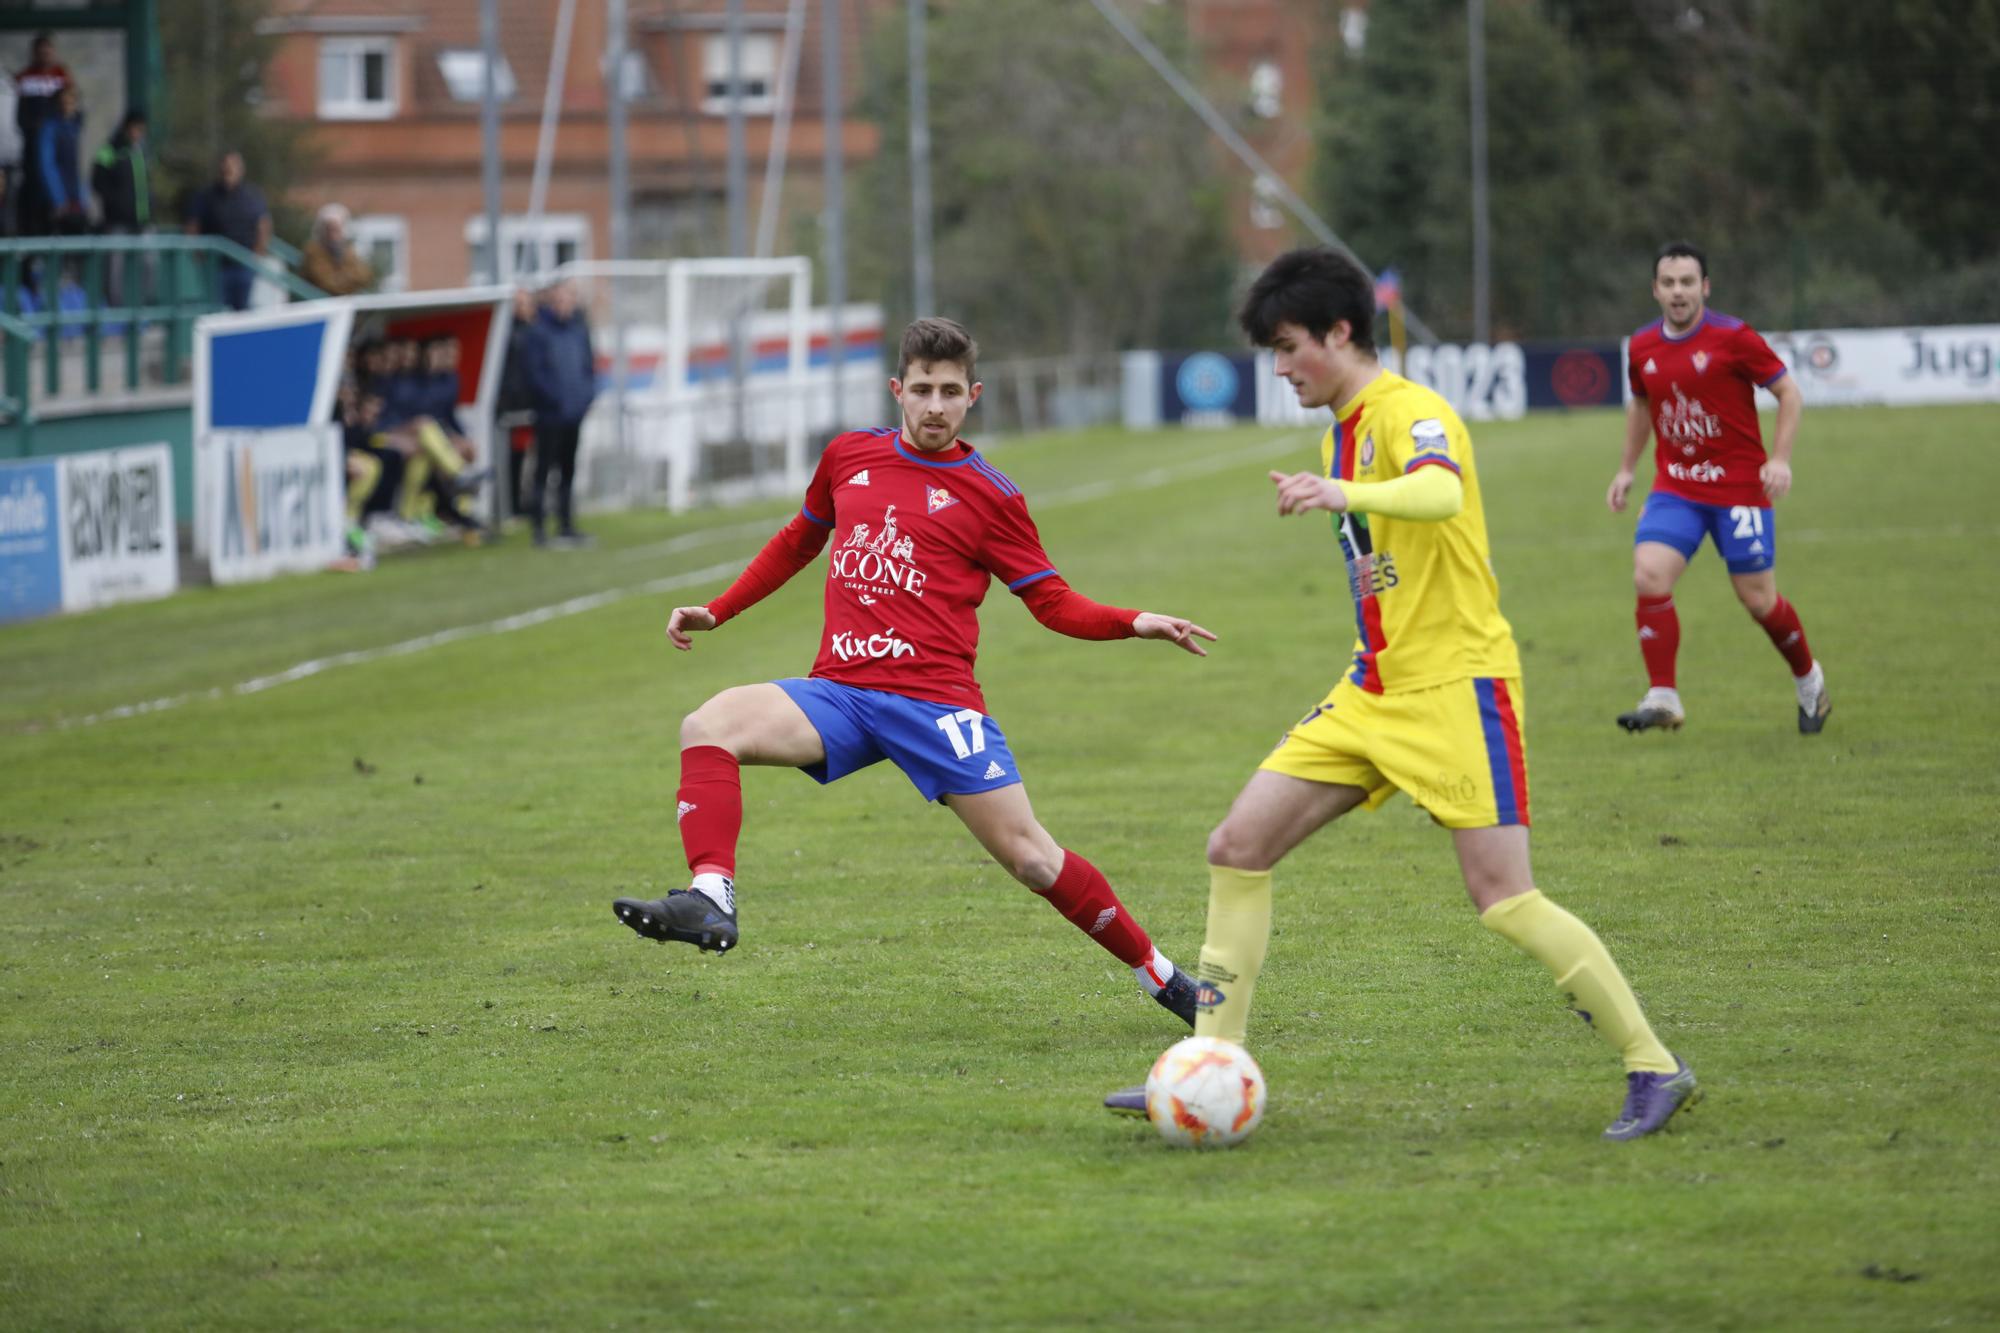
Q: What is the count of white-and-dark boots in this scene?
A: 2